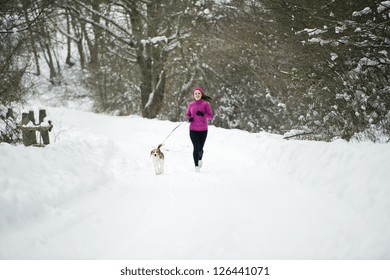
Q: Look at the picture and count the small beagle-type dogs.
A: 1